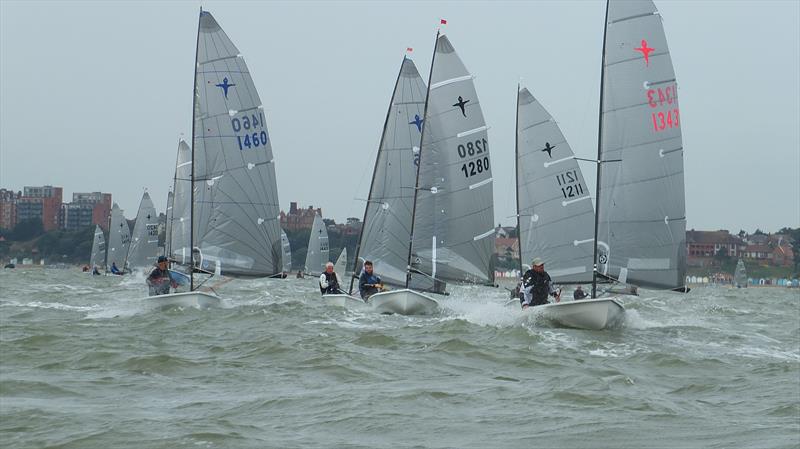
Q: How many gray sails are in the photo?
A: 14